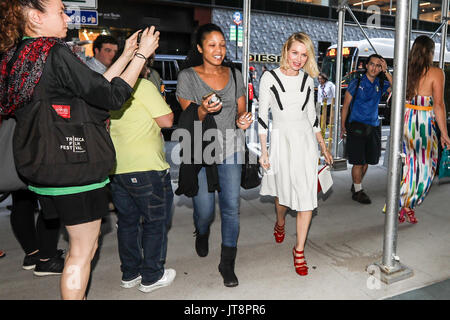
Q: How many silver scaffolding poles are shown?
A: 4